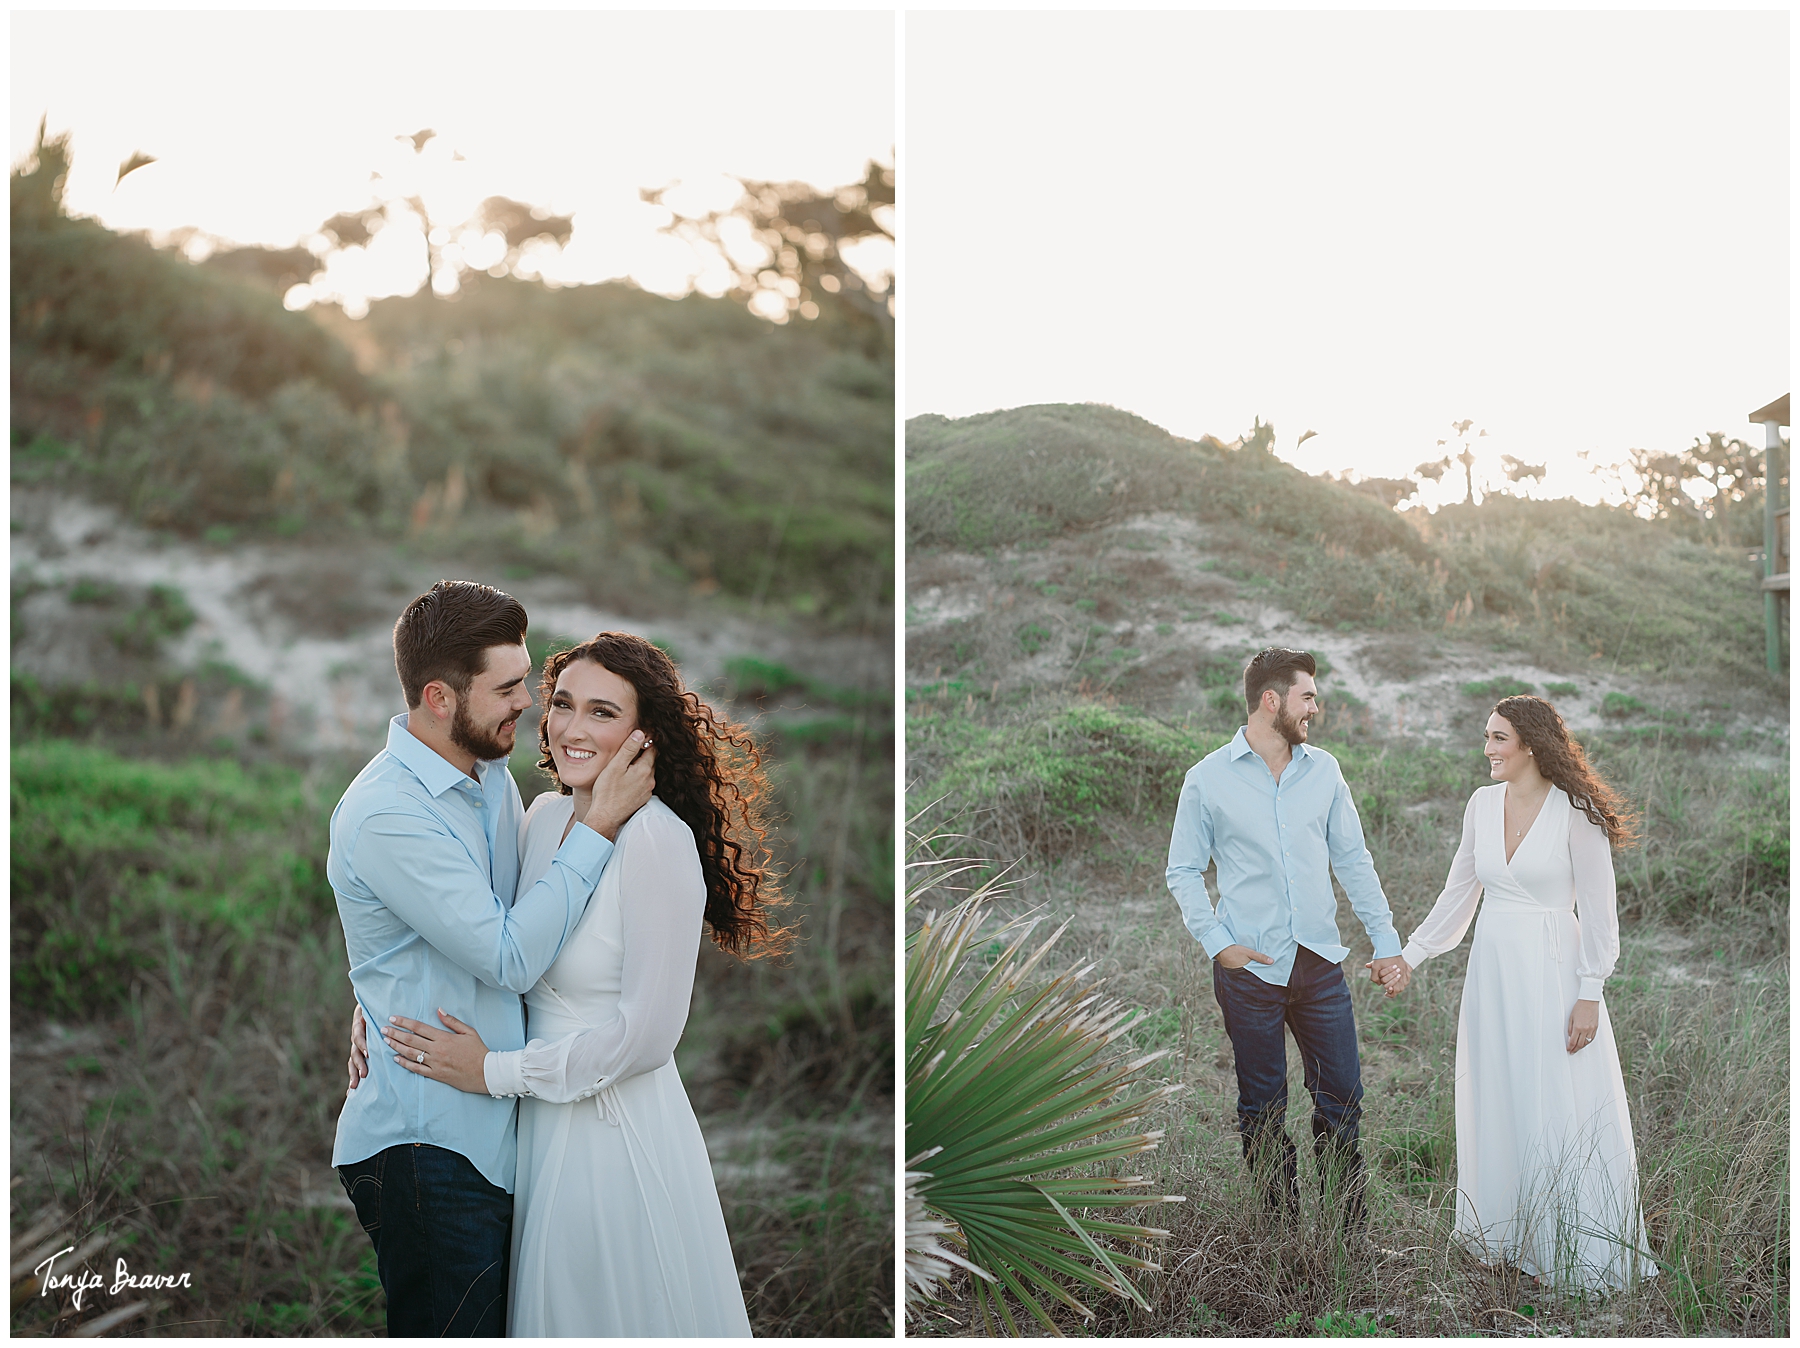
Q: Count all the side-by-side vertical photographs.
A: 2